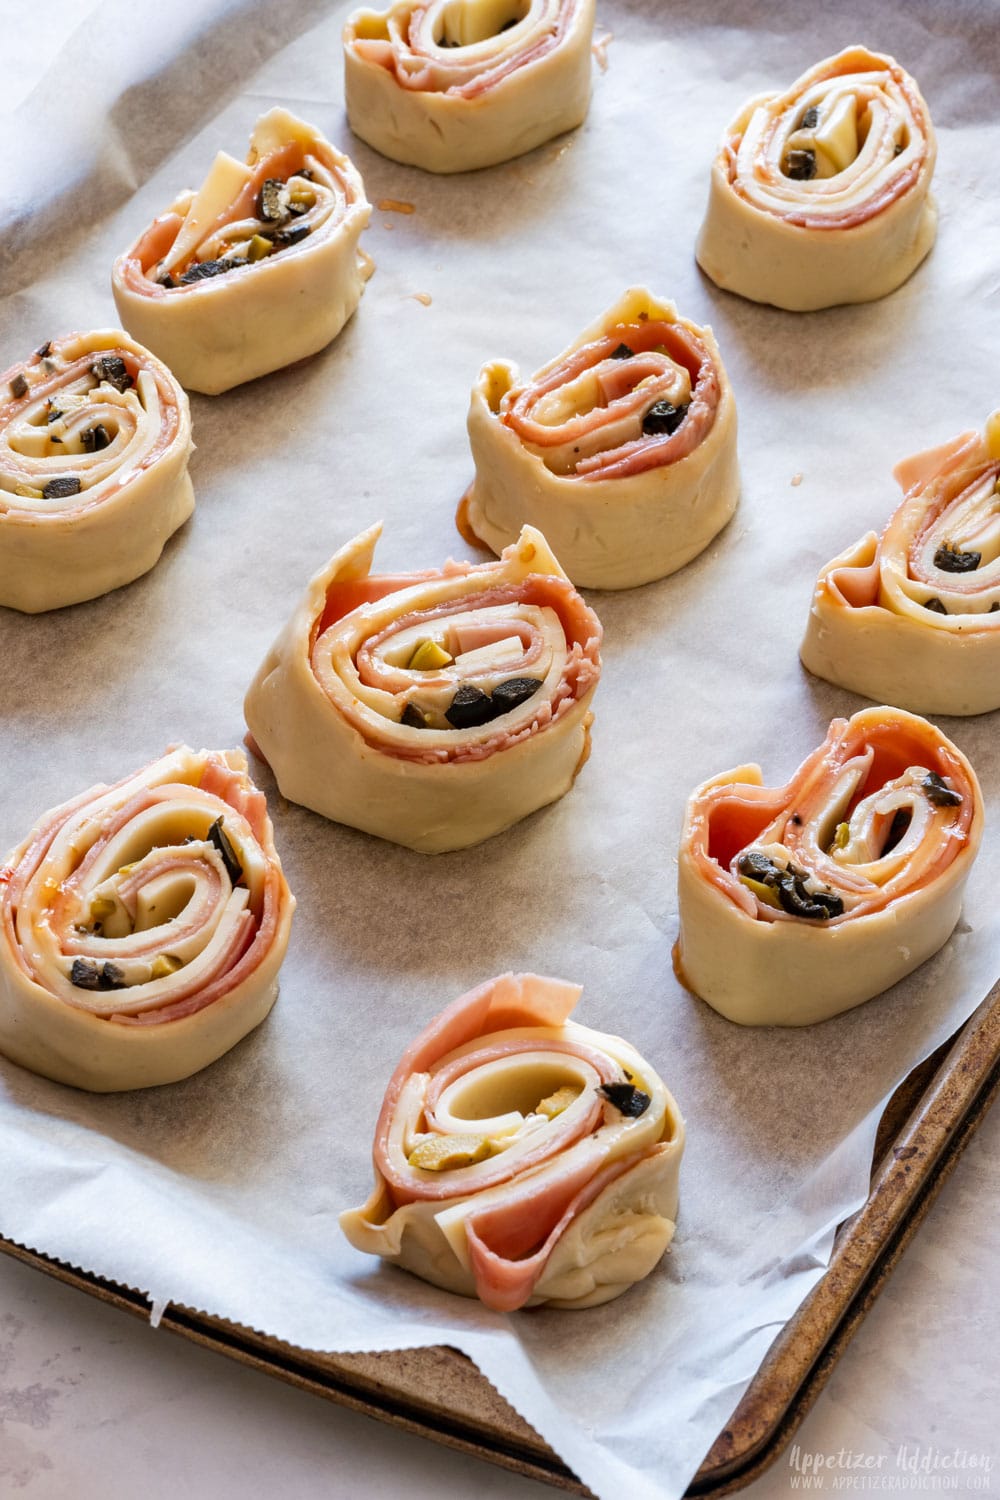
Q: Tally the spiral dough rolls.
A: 10